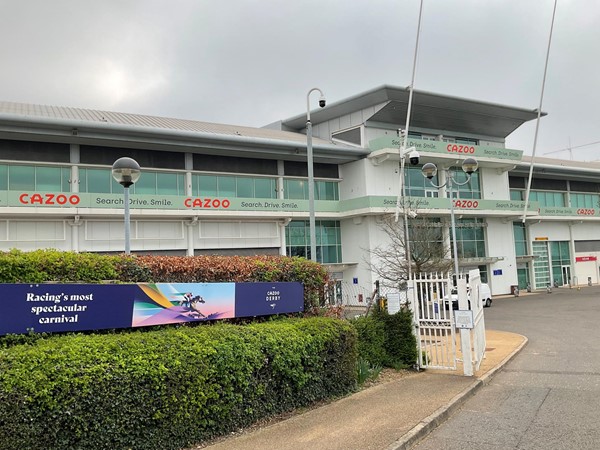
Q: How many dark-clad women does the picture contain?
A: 0